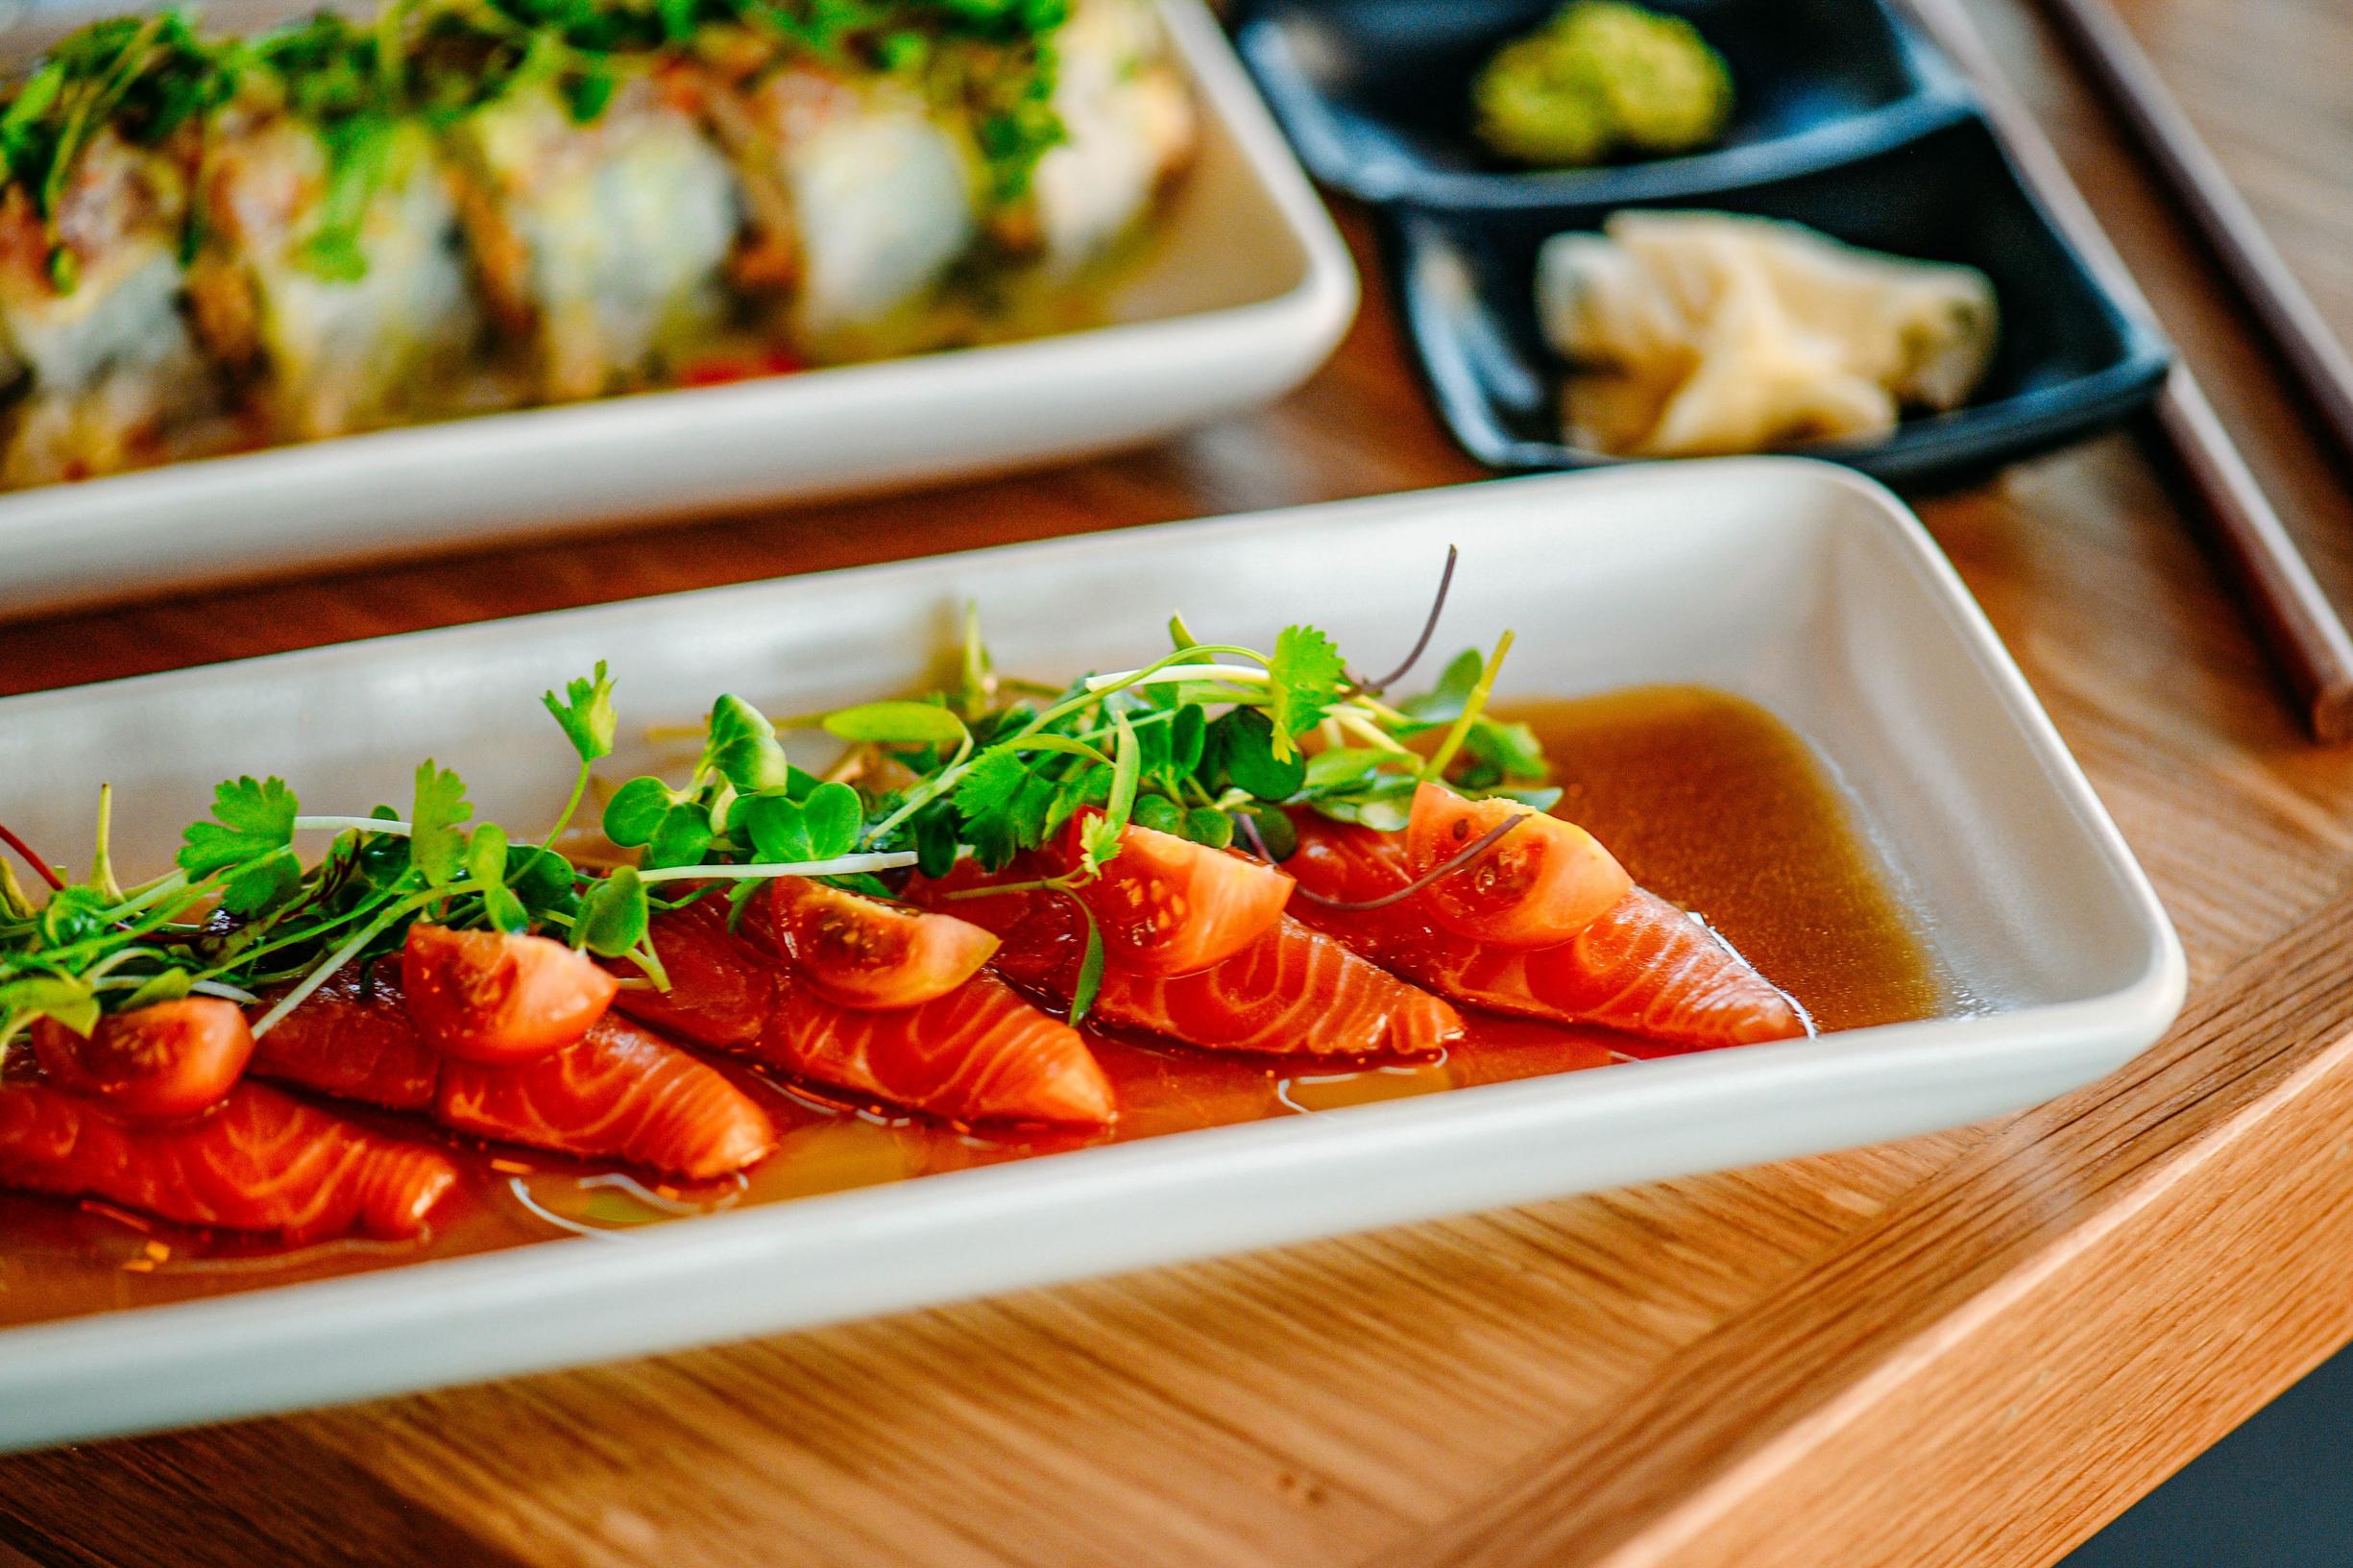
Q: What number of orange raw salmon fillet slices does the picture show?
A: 5